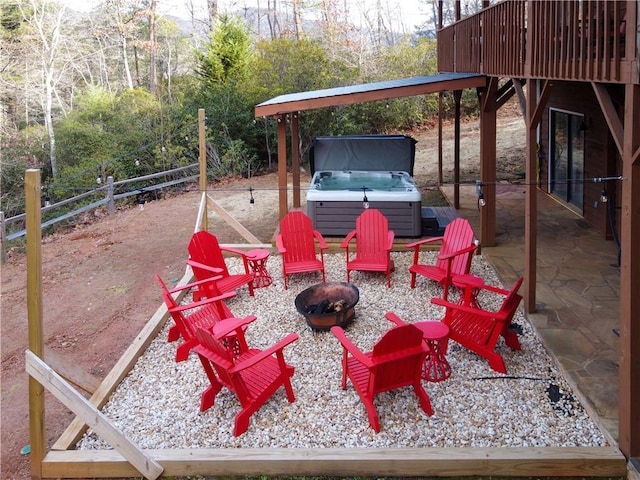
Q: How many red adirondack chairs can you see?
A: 8